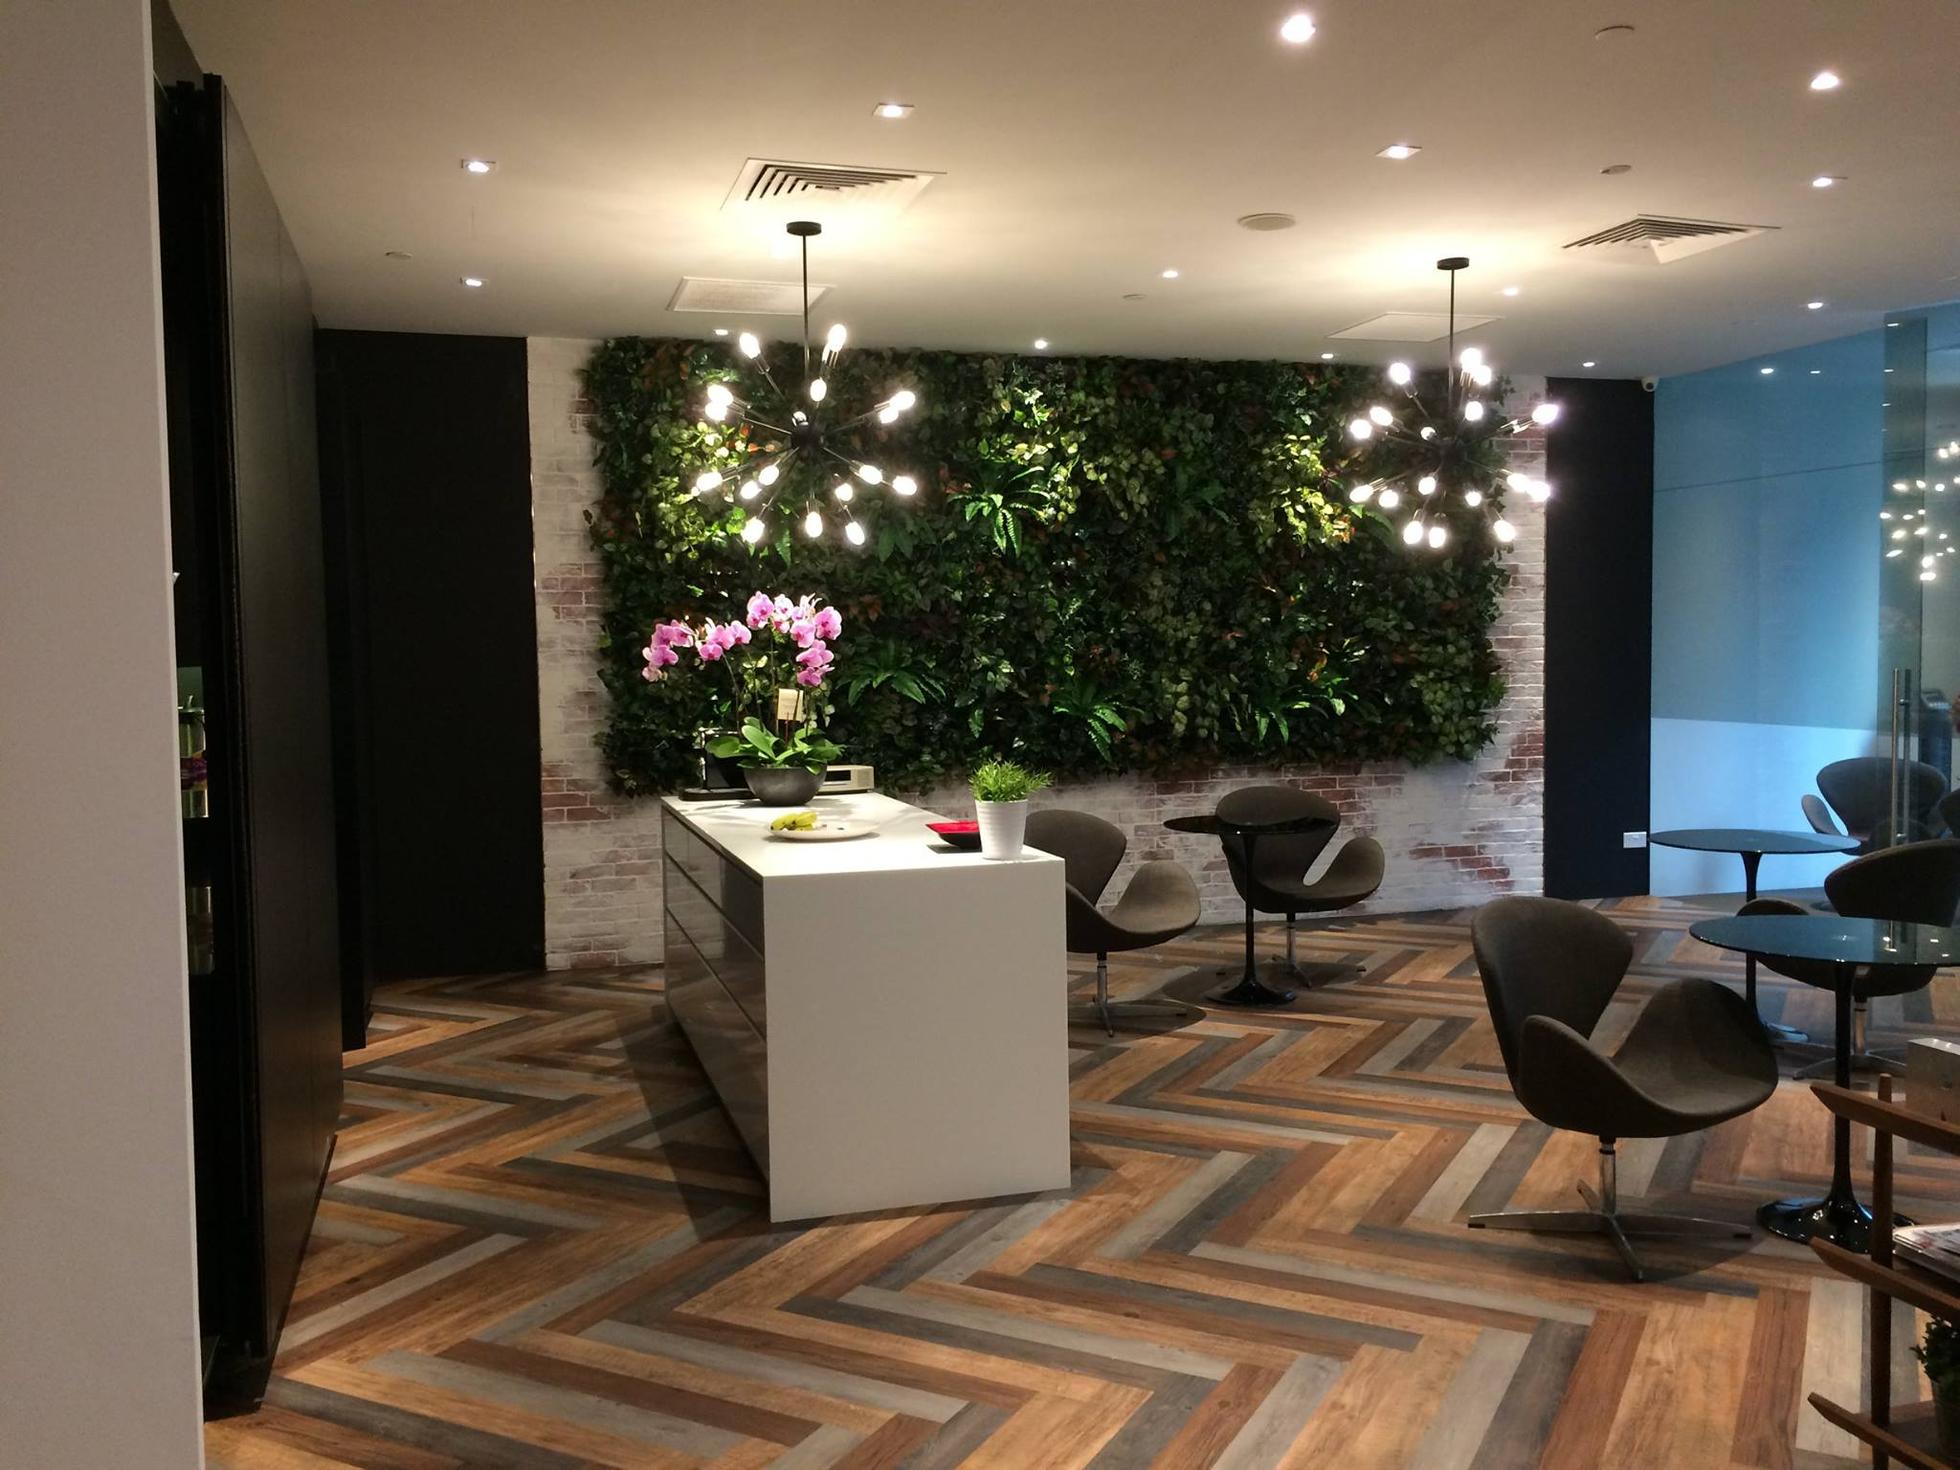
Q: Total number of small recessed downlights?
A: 14